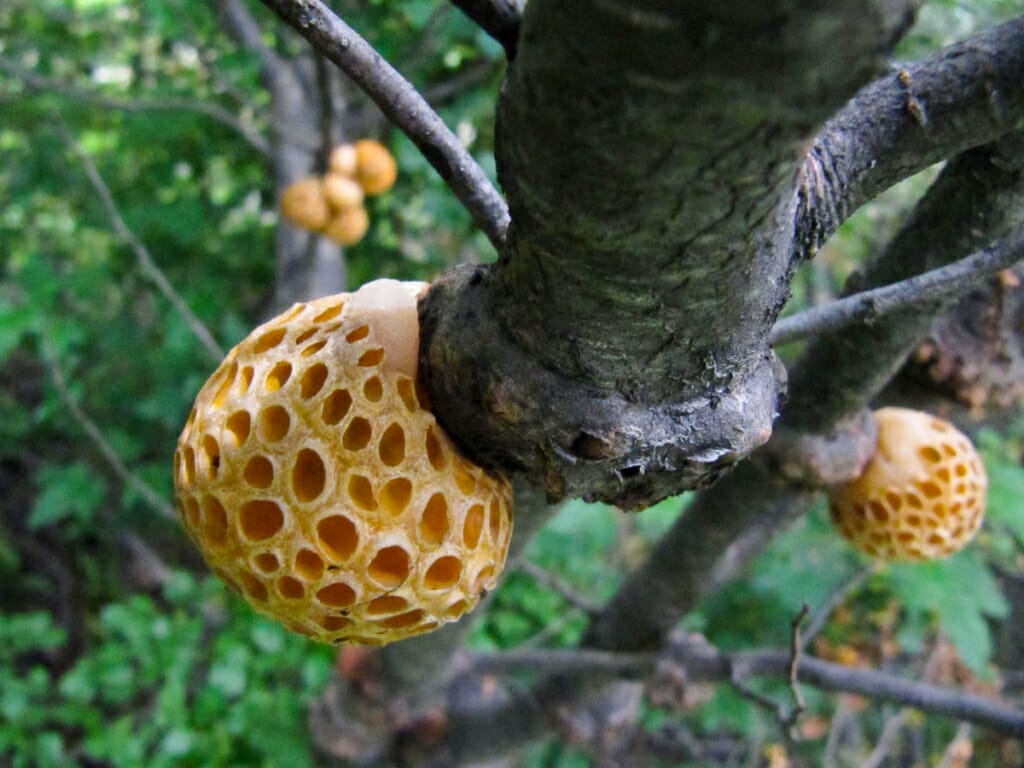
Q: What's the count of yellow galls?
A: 7